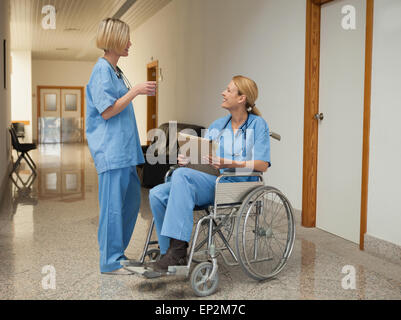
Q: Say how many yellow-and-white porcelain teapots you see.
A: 0